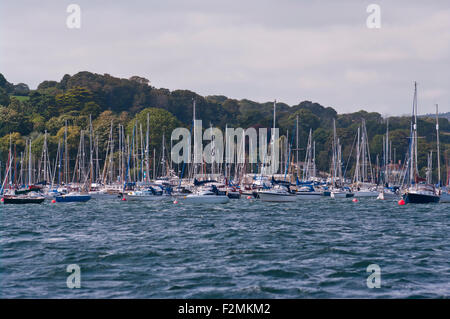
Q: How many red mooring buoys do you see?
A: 7